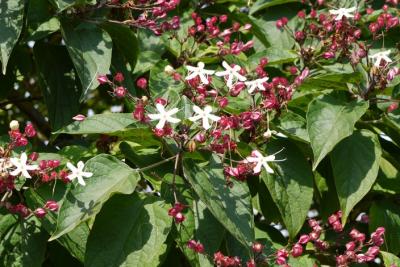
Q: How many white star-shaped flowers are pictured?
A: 10